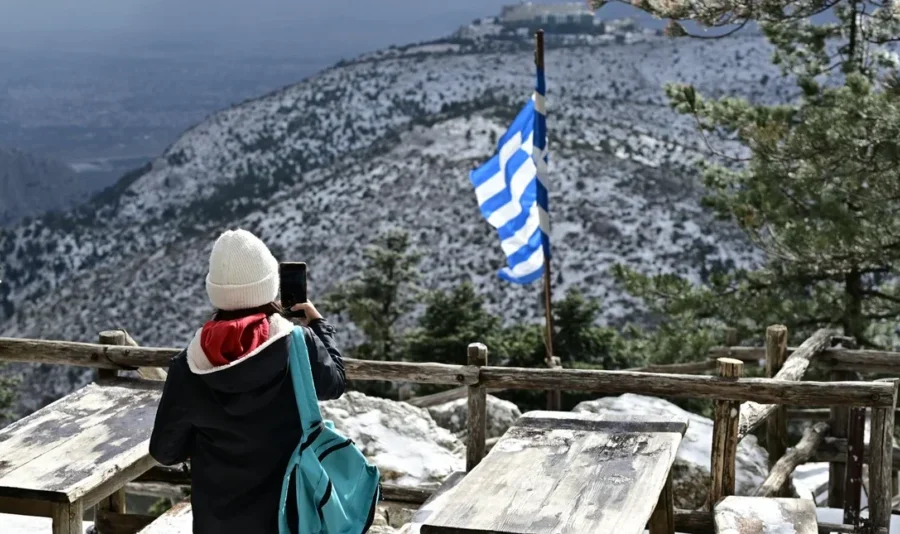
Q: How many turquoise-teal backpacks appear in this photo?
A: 1